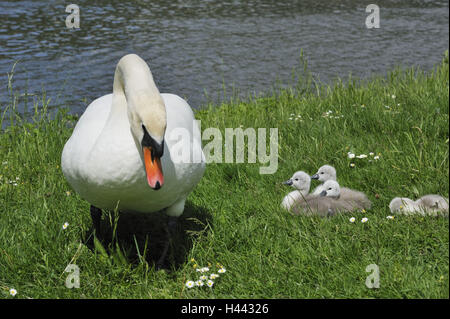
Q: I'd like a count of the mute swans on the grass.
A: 5